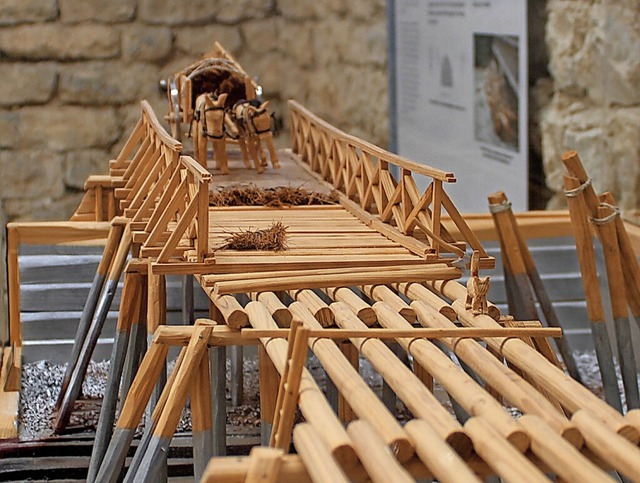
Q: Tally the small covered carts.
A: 1